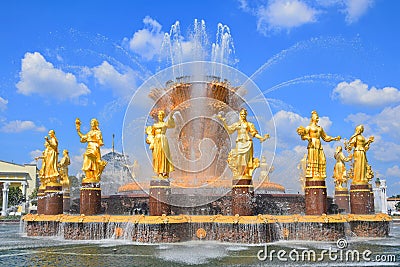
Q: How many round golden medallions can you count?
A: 3